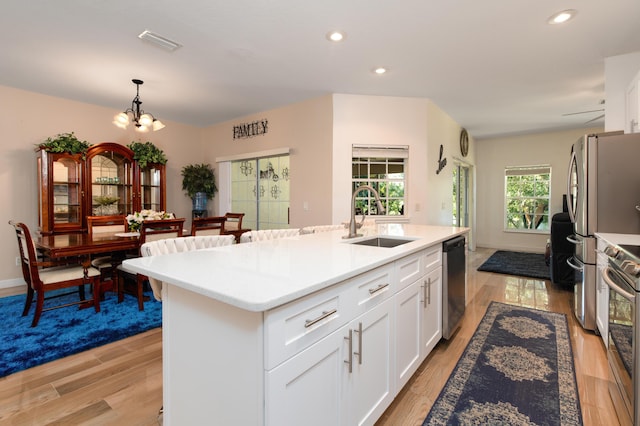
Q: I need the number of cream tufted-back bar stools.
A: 3